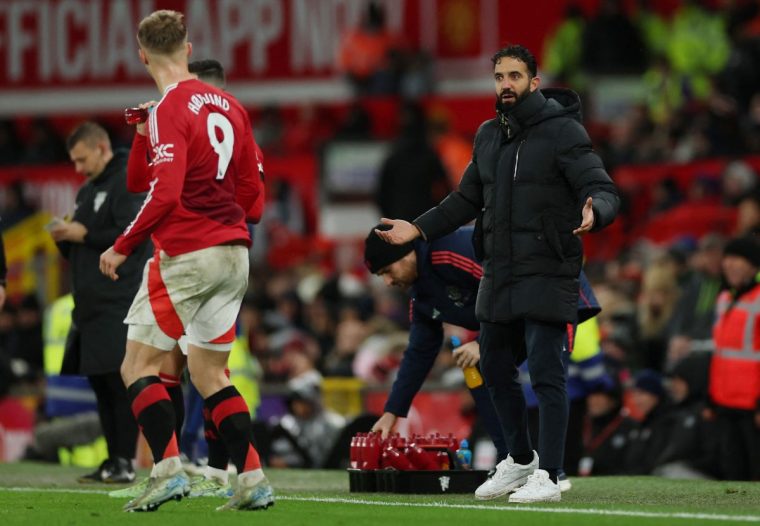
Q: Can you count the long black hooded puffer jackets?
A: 1